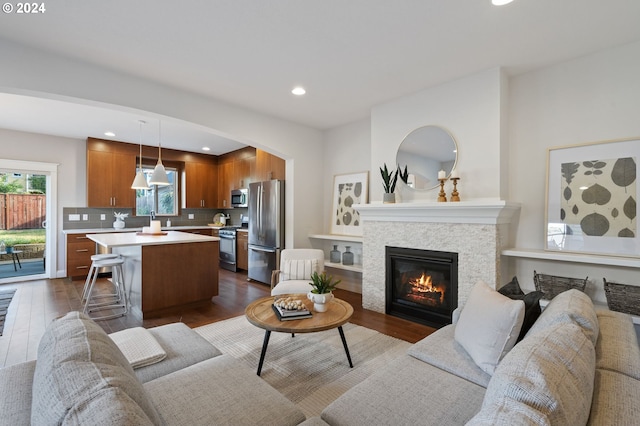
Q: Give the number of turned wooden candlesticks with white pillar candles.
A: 2